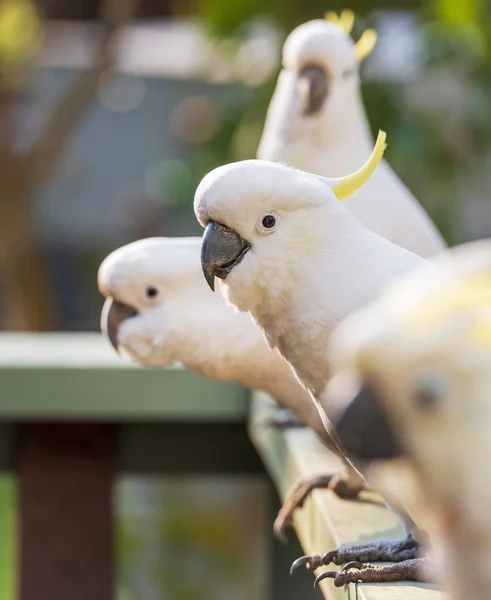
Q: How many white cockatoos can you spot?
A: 4